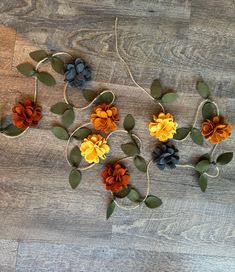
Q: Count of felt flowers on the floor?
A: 8